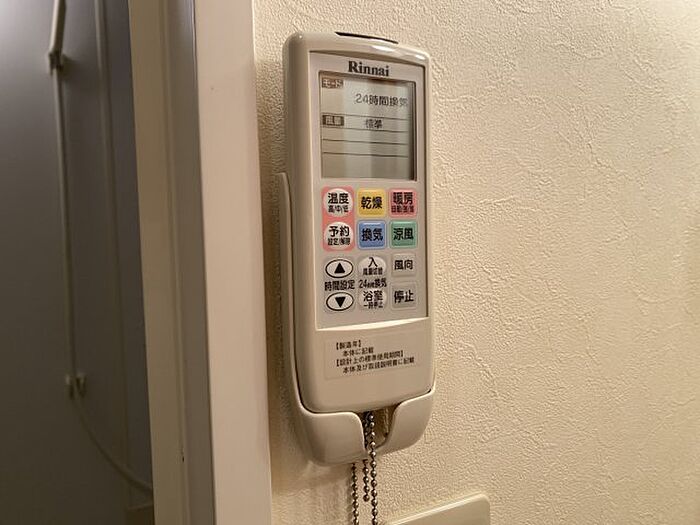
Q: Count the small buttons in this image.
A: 12